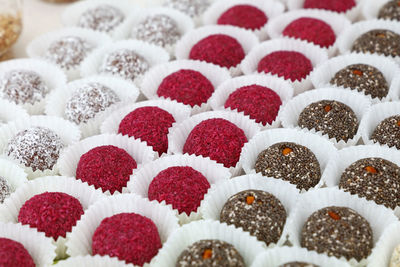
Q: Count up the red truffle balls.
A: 14